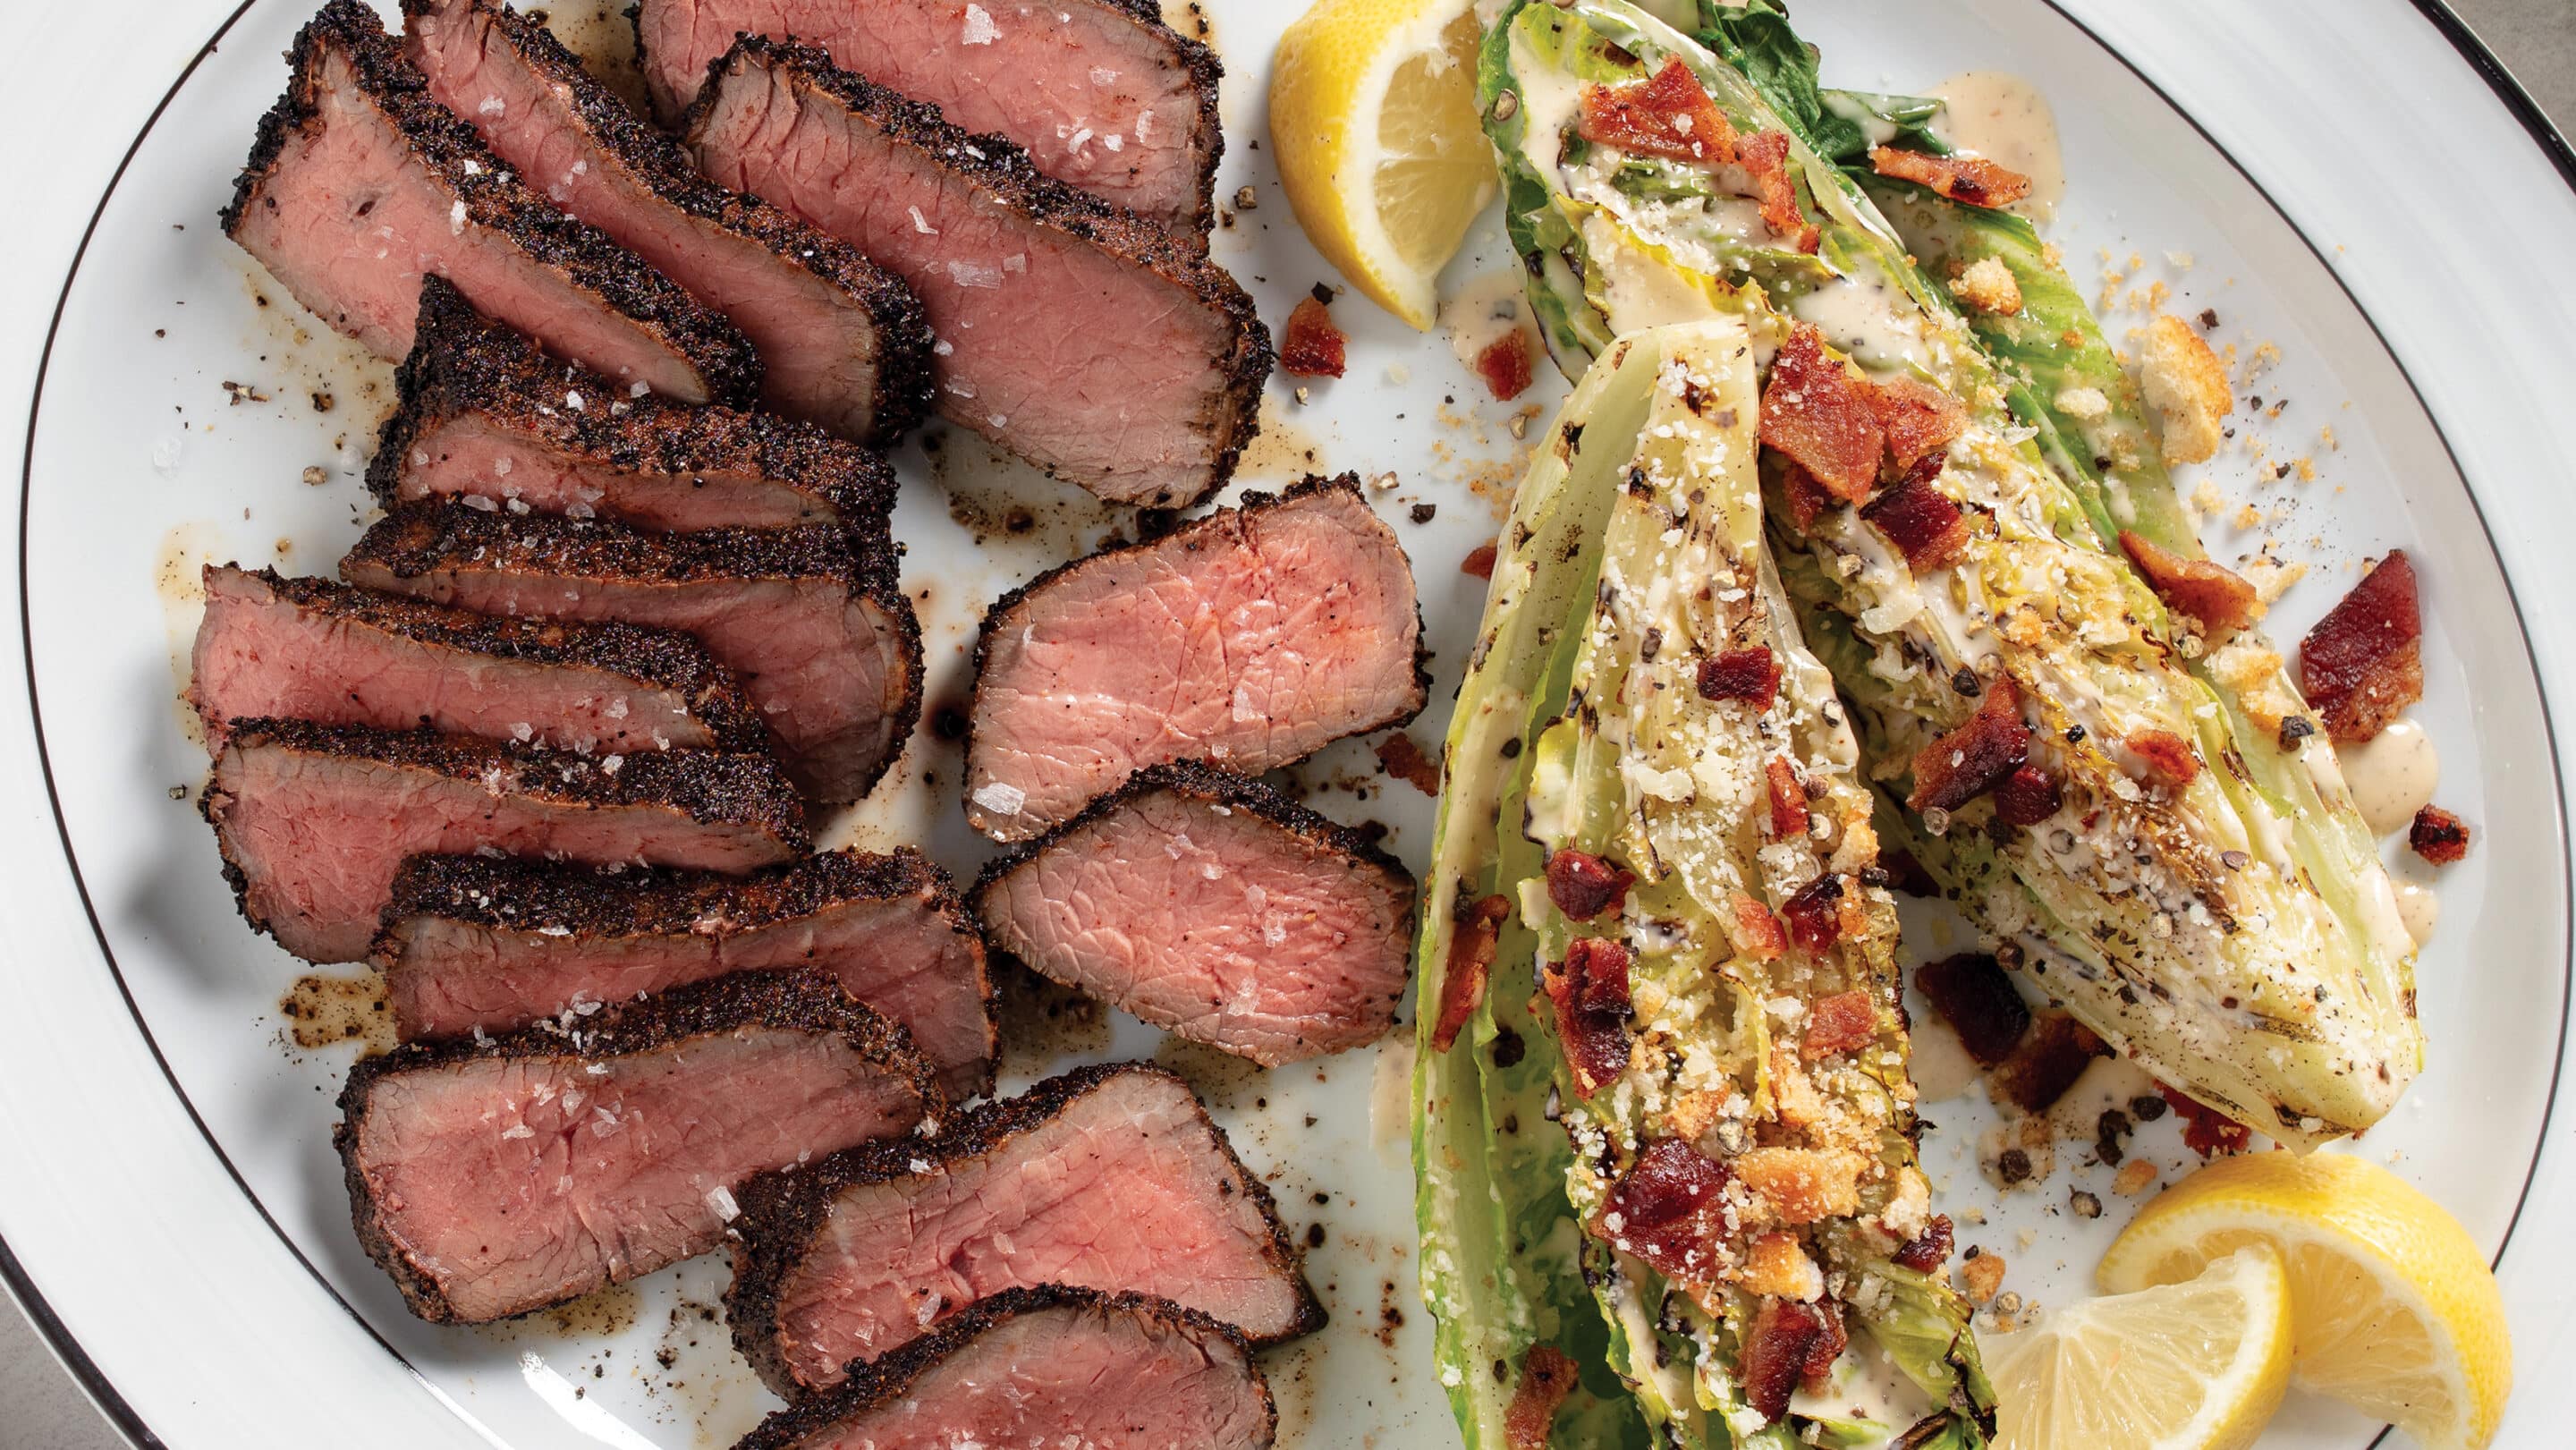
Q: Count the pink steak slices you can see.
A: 14